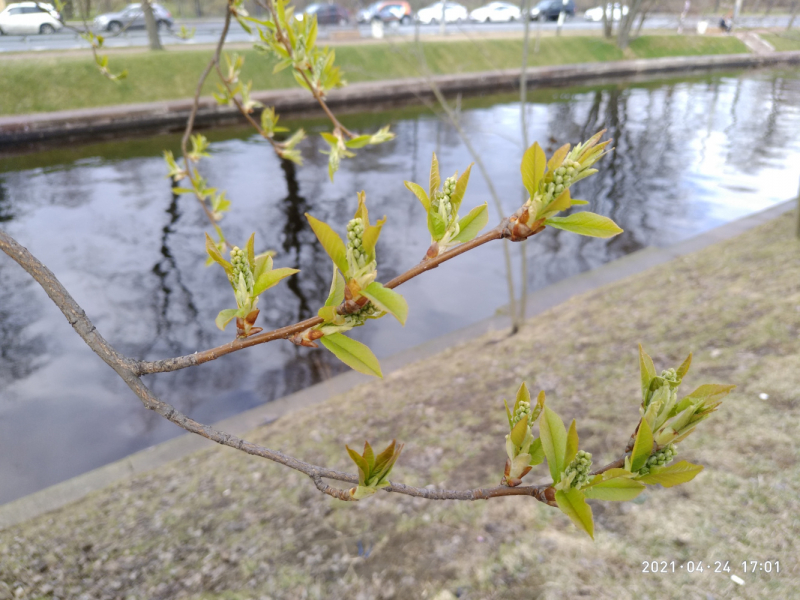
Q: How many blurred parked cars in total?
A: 8